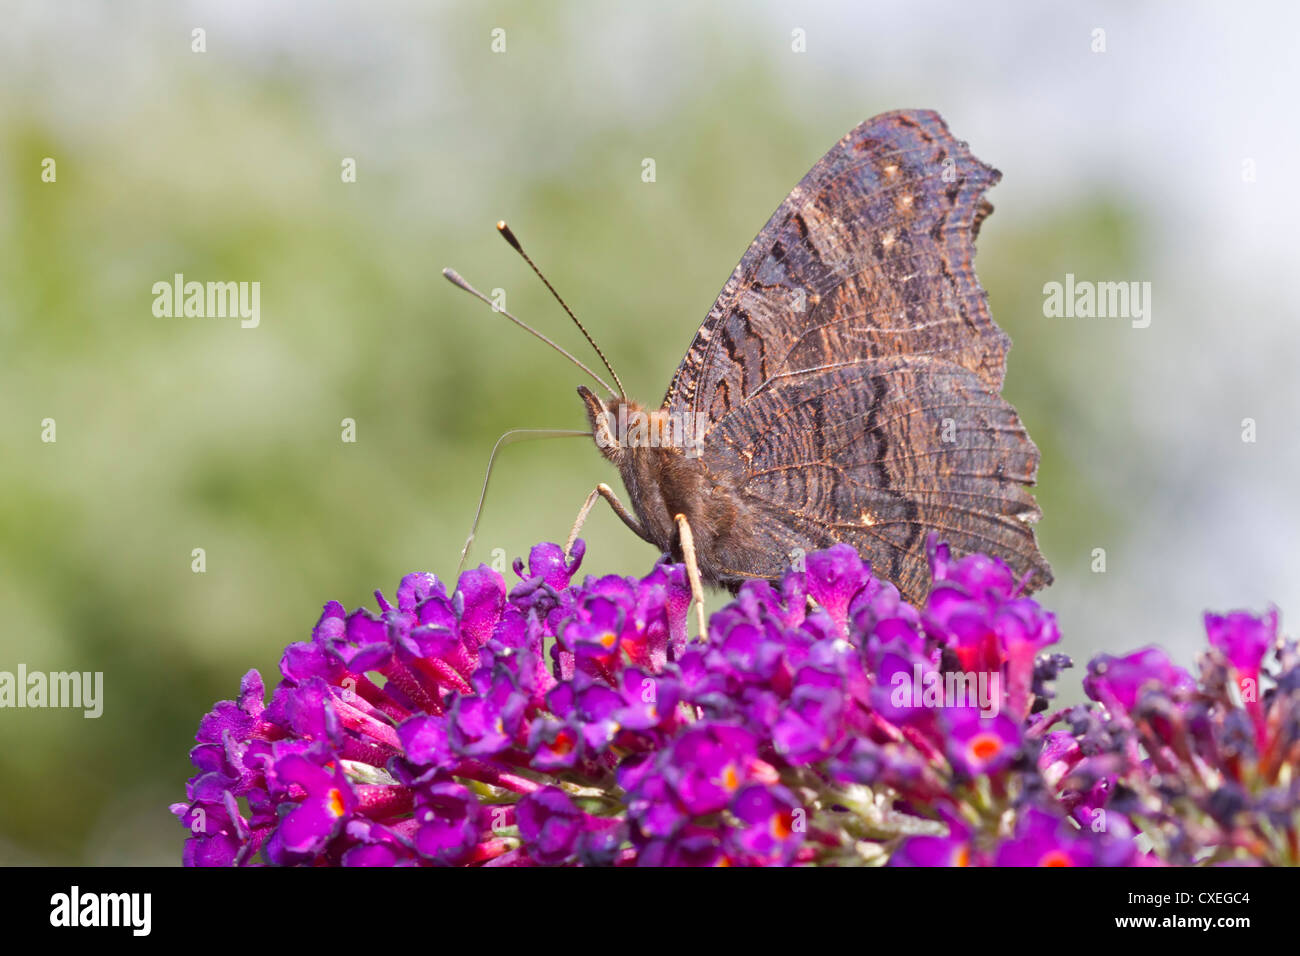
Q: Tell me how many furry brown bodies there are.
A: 1